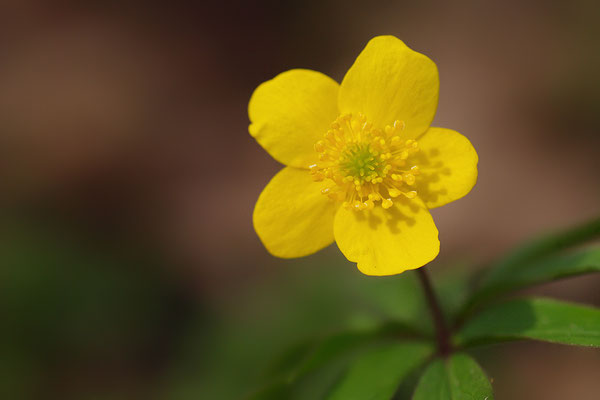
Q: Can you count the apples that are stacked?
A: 0